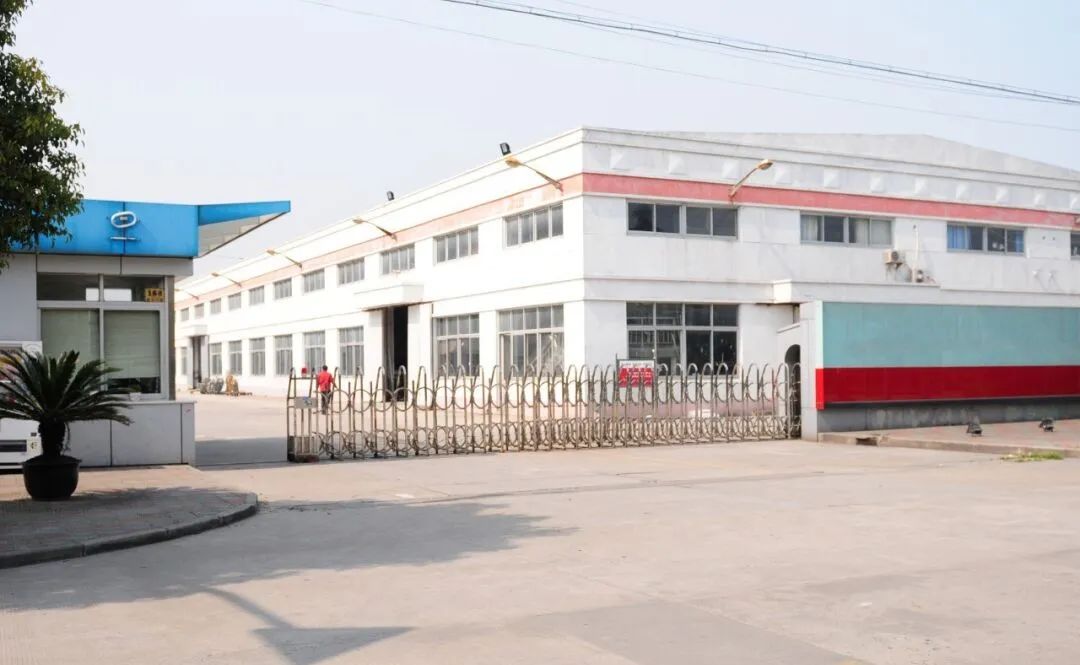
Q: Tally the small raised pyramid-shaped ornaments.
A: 11